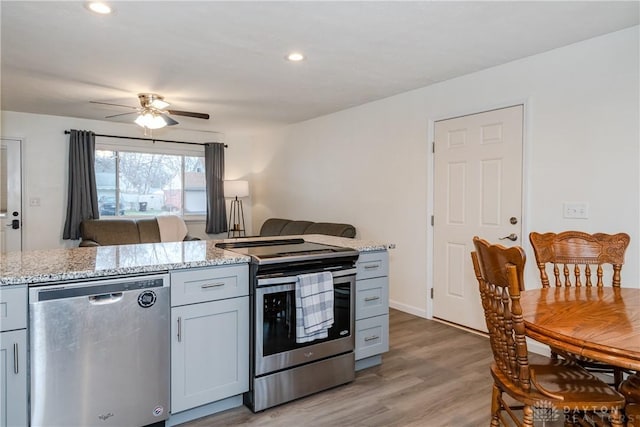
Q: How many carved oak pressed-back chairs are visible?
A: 2